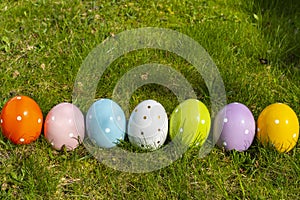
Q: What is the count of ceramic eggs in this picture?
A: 7